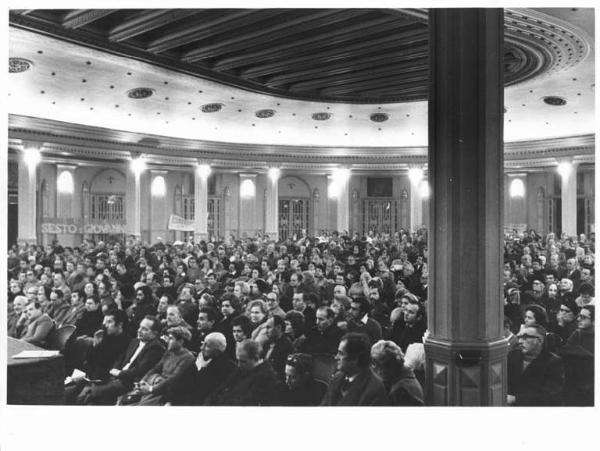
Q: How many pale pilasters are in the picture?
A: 7